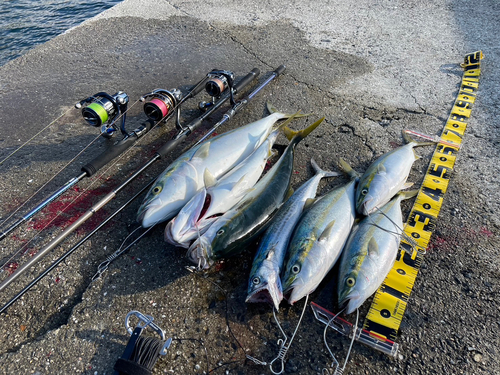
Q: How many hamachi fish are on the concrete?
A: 6